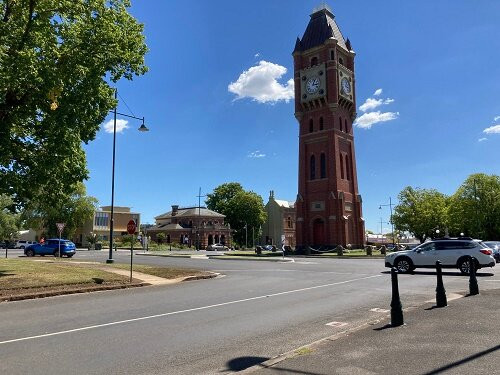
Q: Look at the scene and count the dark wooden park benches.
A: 0